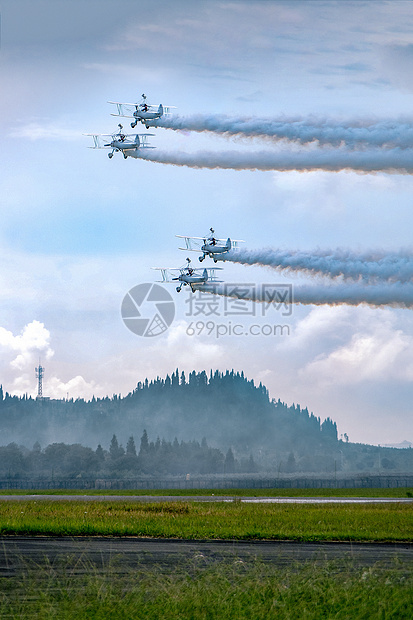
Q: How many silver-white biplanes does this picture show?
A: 4